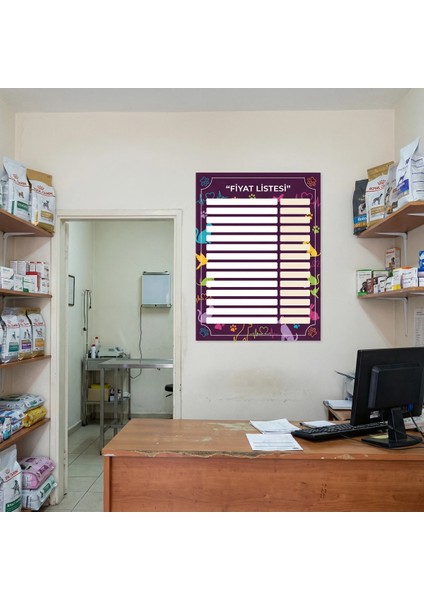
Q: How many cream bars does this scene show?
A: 14